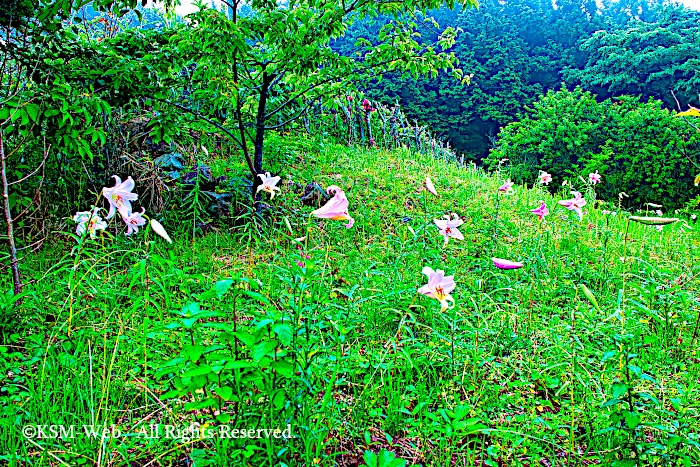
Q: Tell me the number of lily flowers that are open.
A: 12